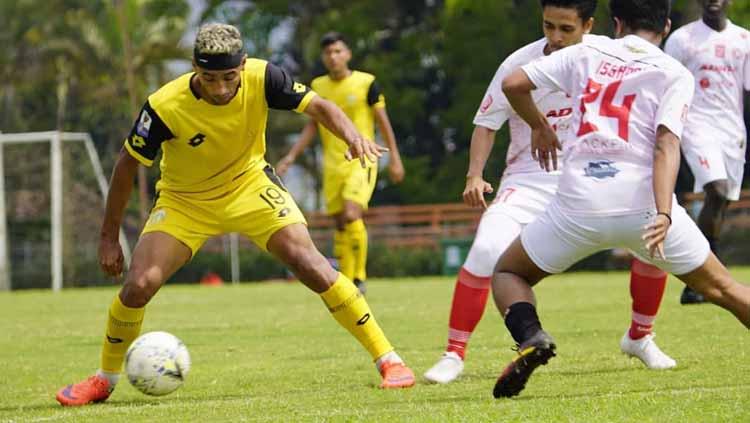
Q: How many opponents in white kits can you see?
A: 3